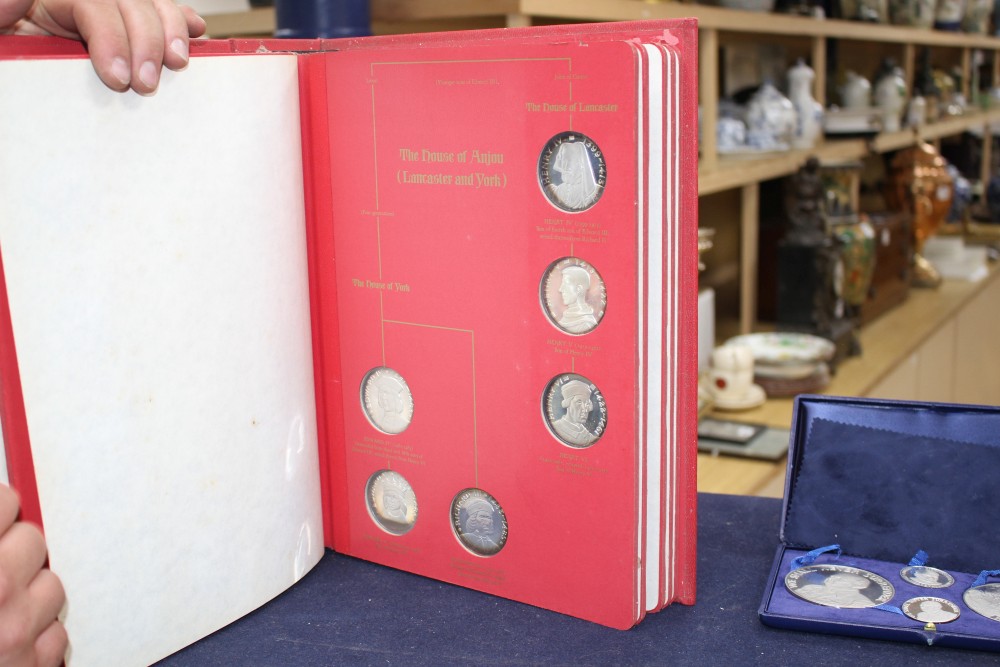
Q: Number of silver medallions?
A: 10